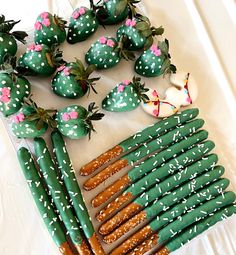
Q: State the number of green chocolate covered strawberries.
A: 13